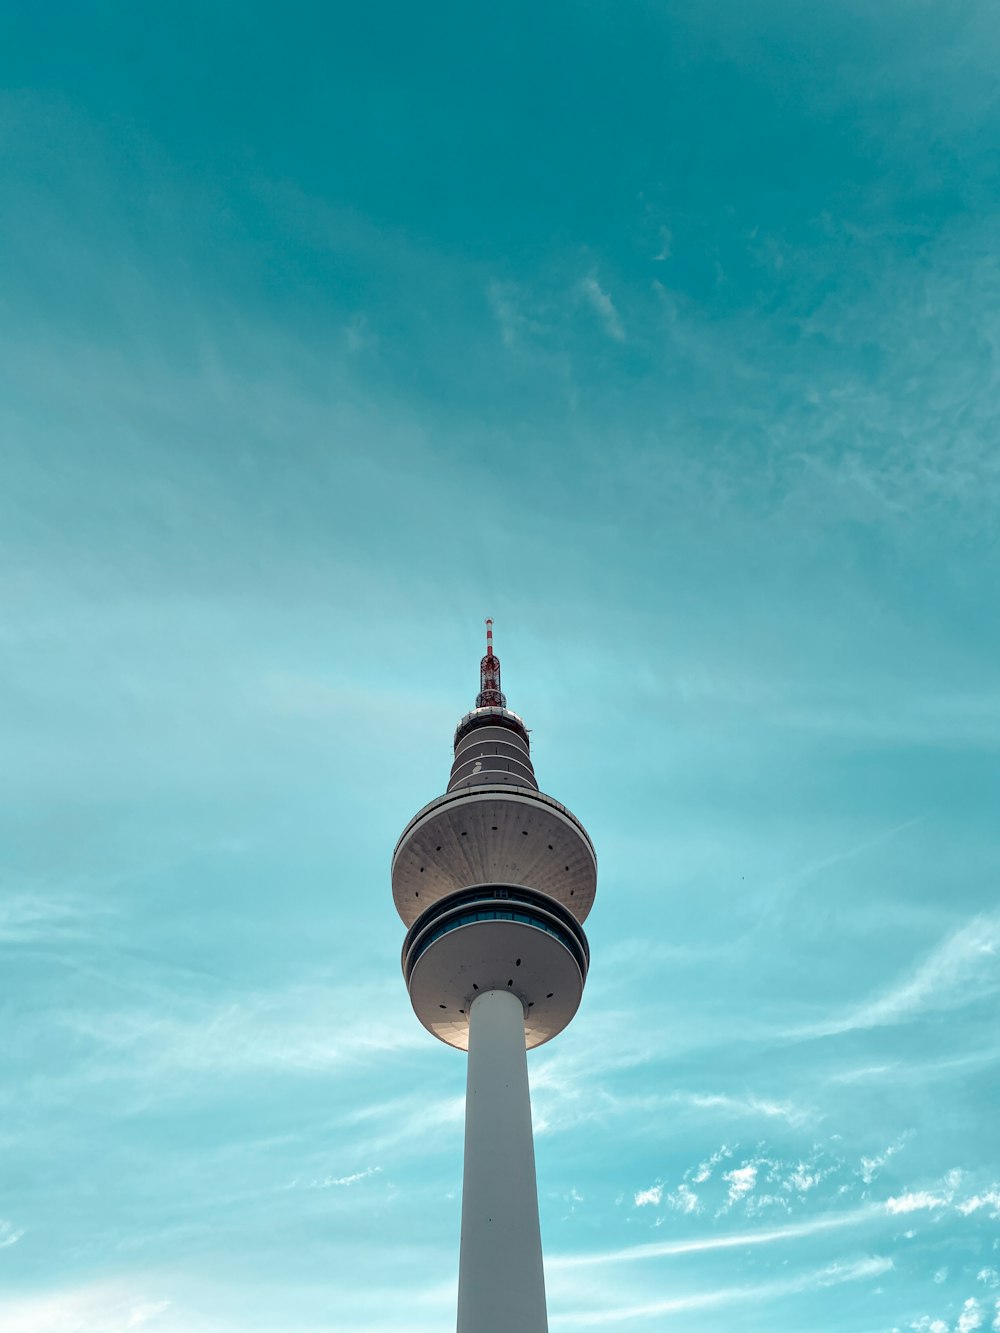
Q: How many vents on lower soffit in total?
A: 7